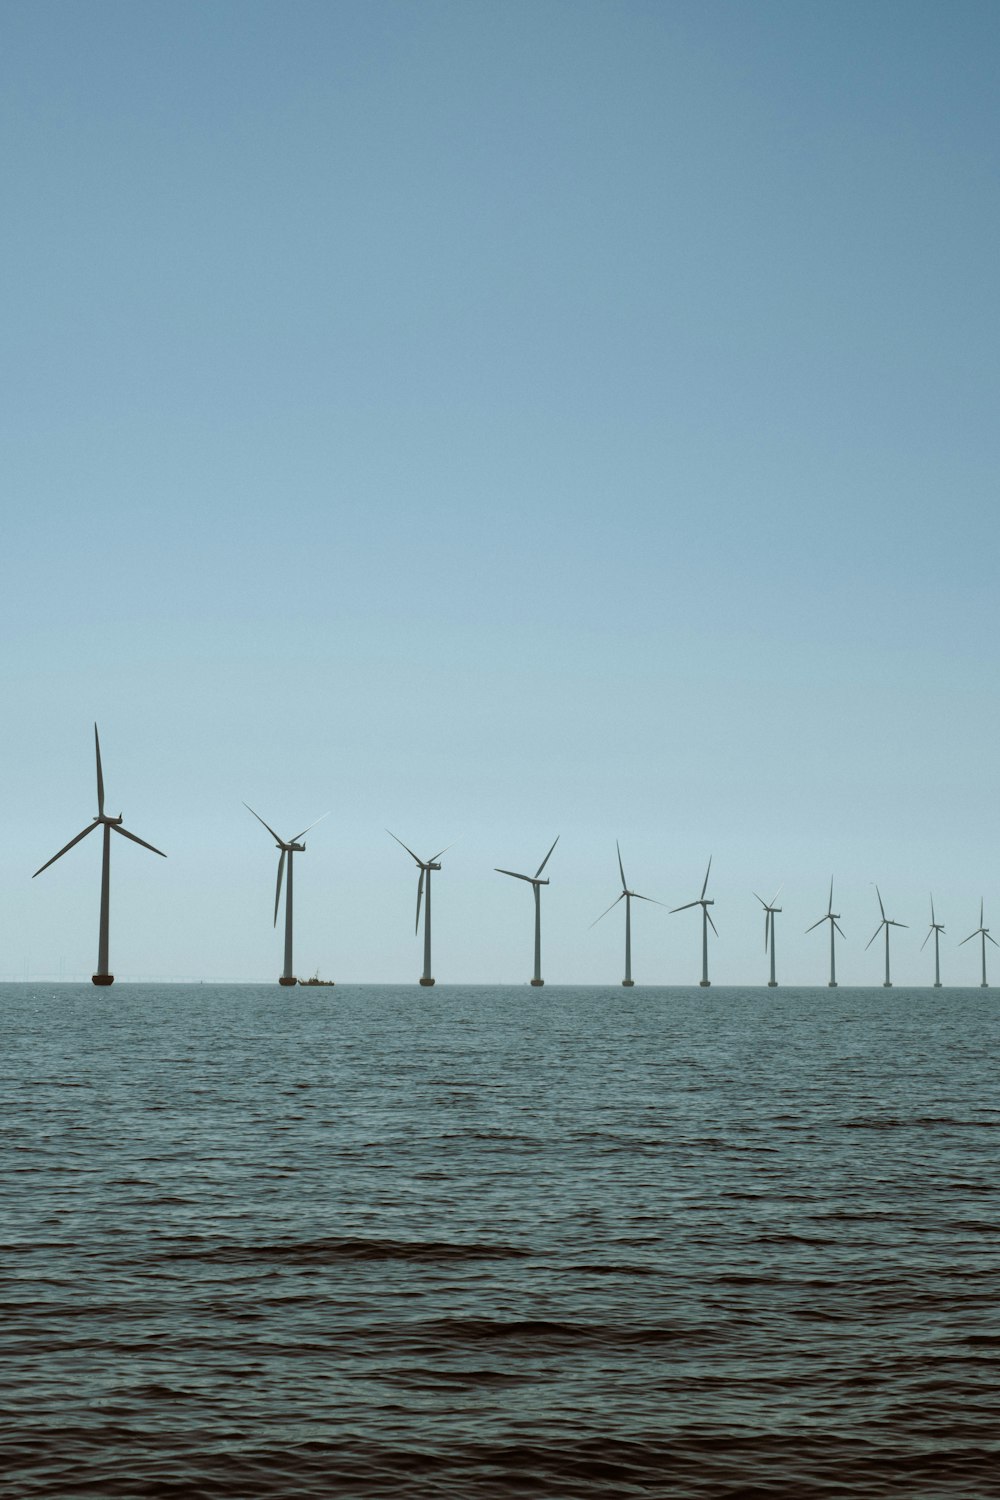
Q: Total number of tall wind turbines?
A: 11